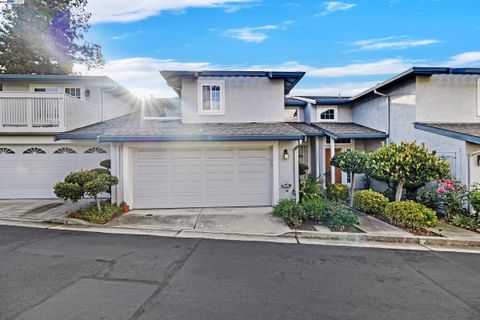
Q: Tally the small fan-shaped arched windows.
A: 4